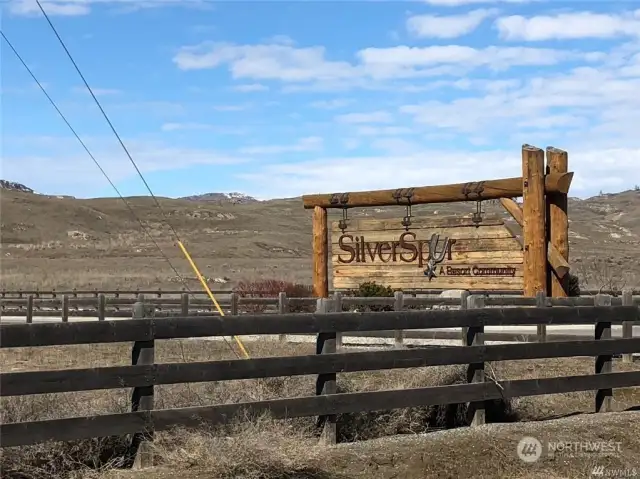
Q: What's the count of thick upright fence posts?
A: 4